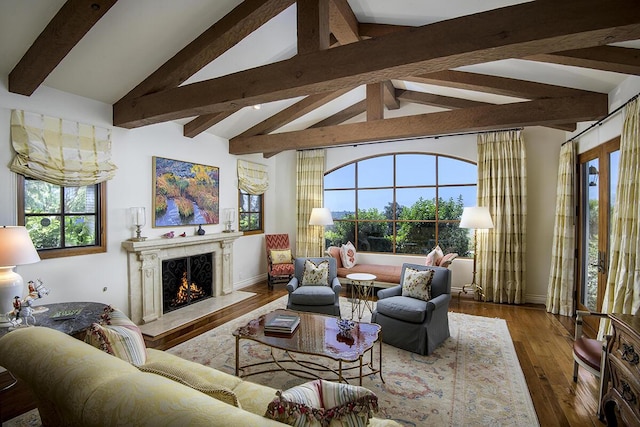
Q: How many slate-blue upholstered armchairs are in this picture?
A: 2